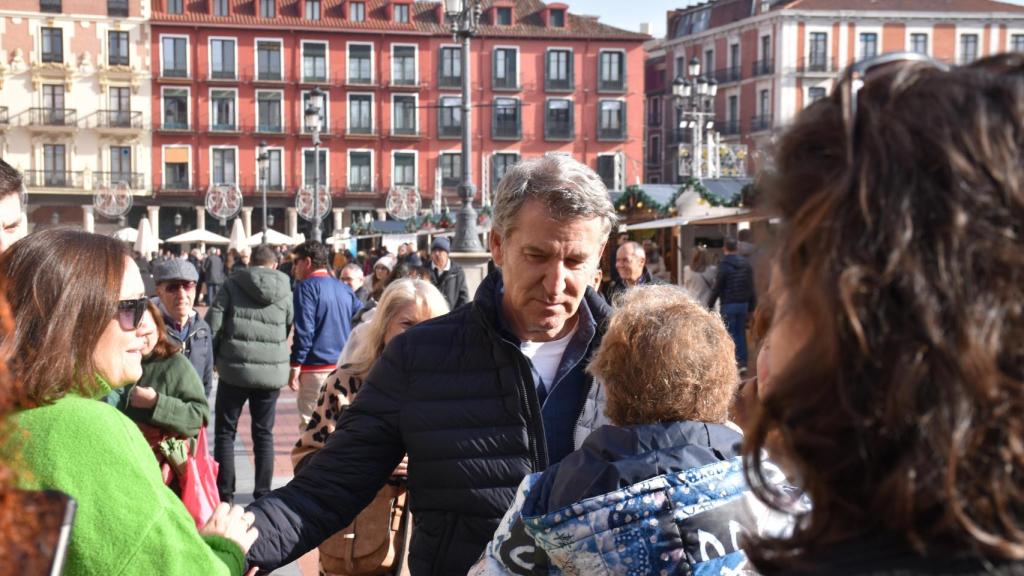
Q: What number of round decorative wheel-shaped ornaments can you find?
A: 4